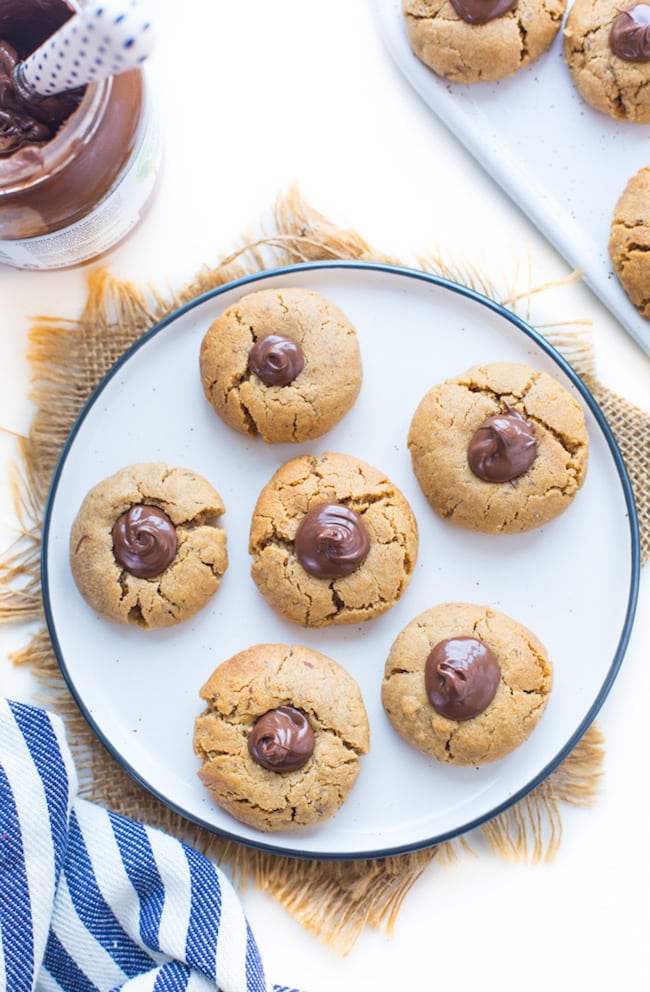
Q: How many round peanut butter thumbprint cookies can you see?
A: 9